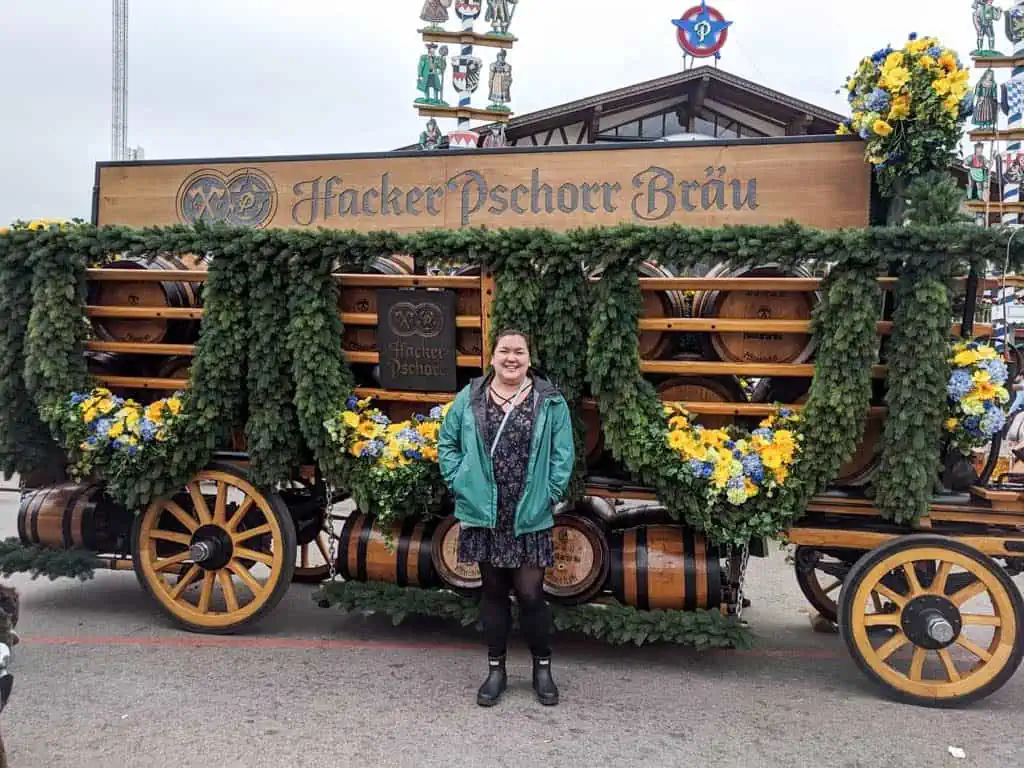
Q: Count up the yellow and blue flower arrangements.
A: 5